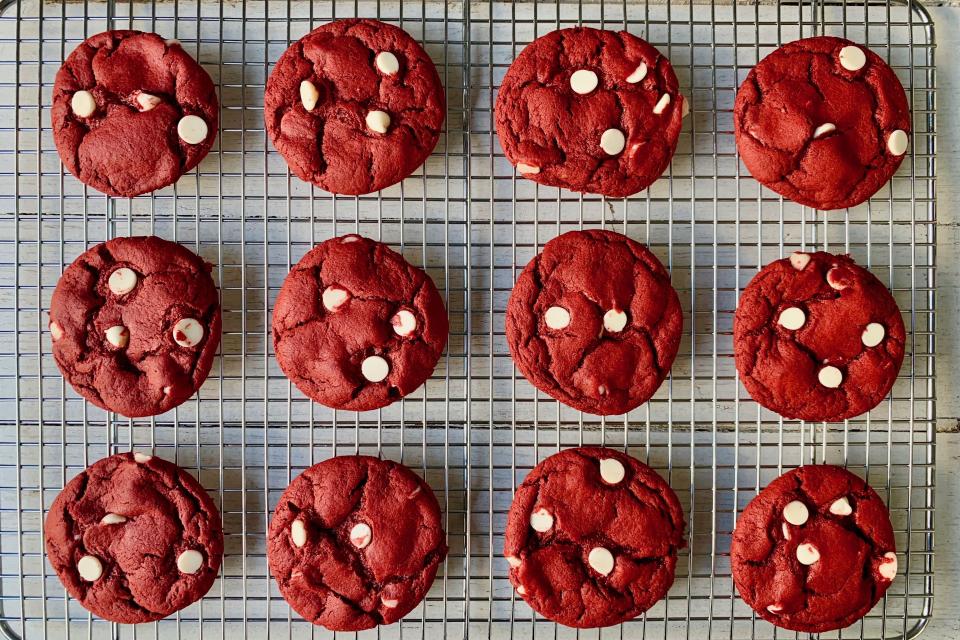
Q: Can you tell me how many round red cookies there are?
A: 12